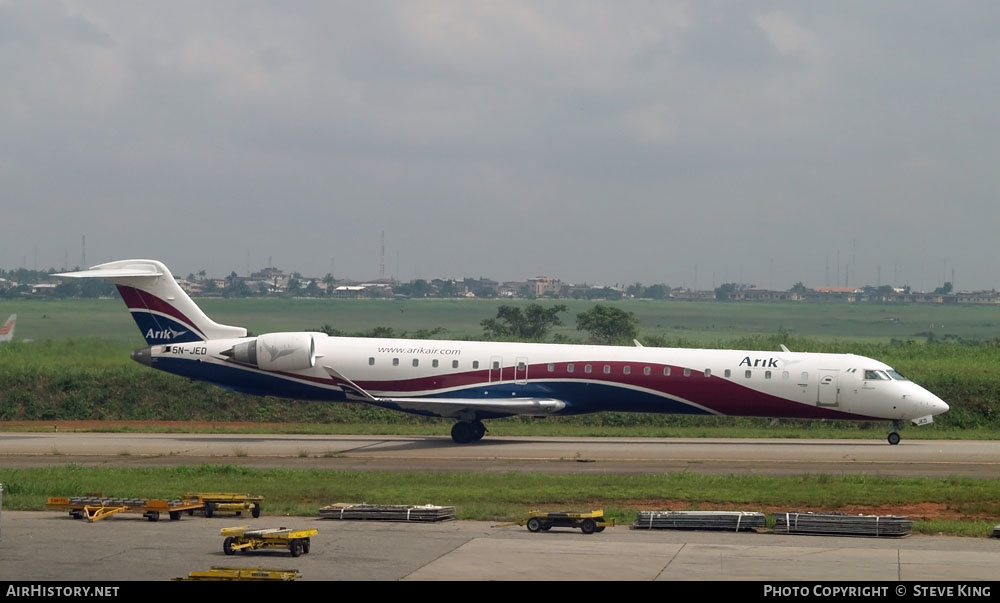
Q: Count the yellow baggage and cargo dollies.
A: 5